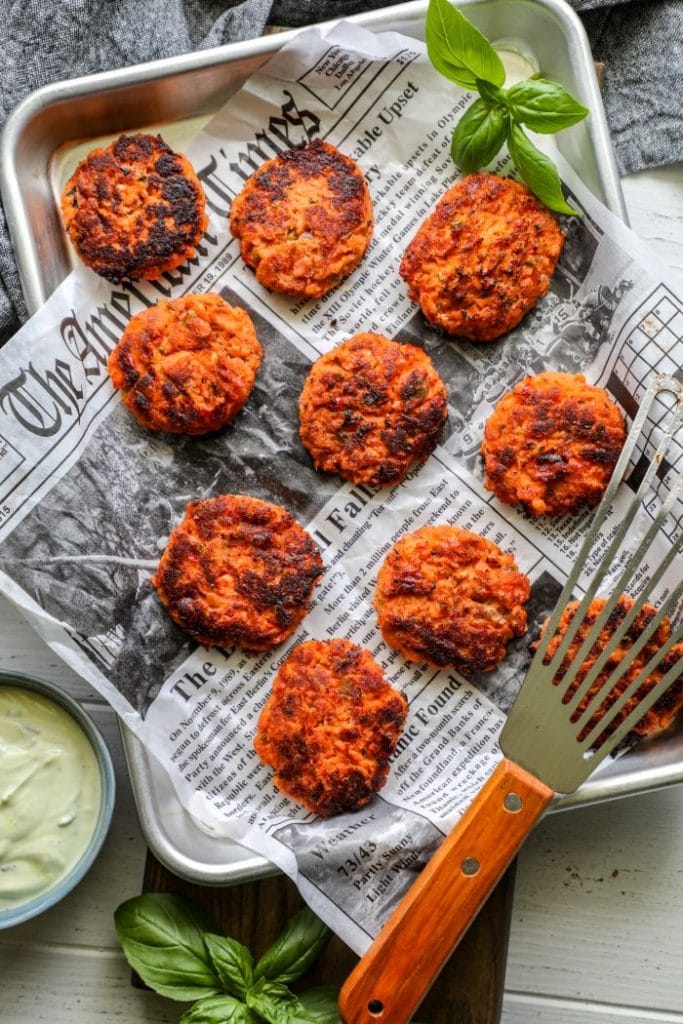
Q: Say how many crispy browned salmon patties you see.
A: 10